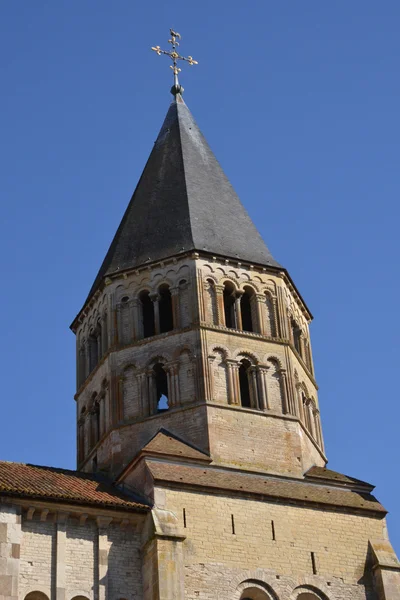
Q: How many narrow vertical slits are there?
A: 4